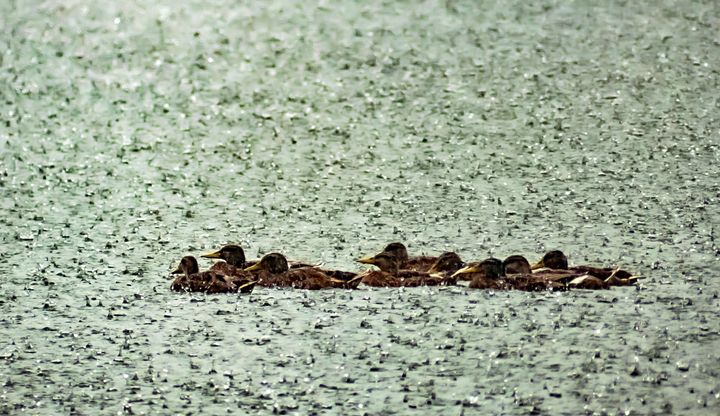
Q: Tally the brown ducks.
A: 9